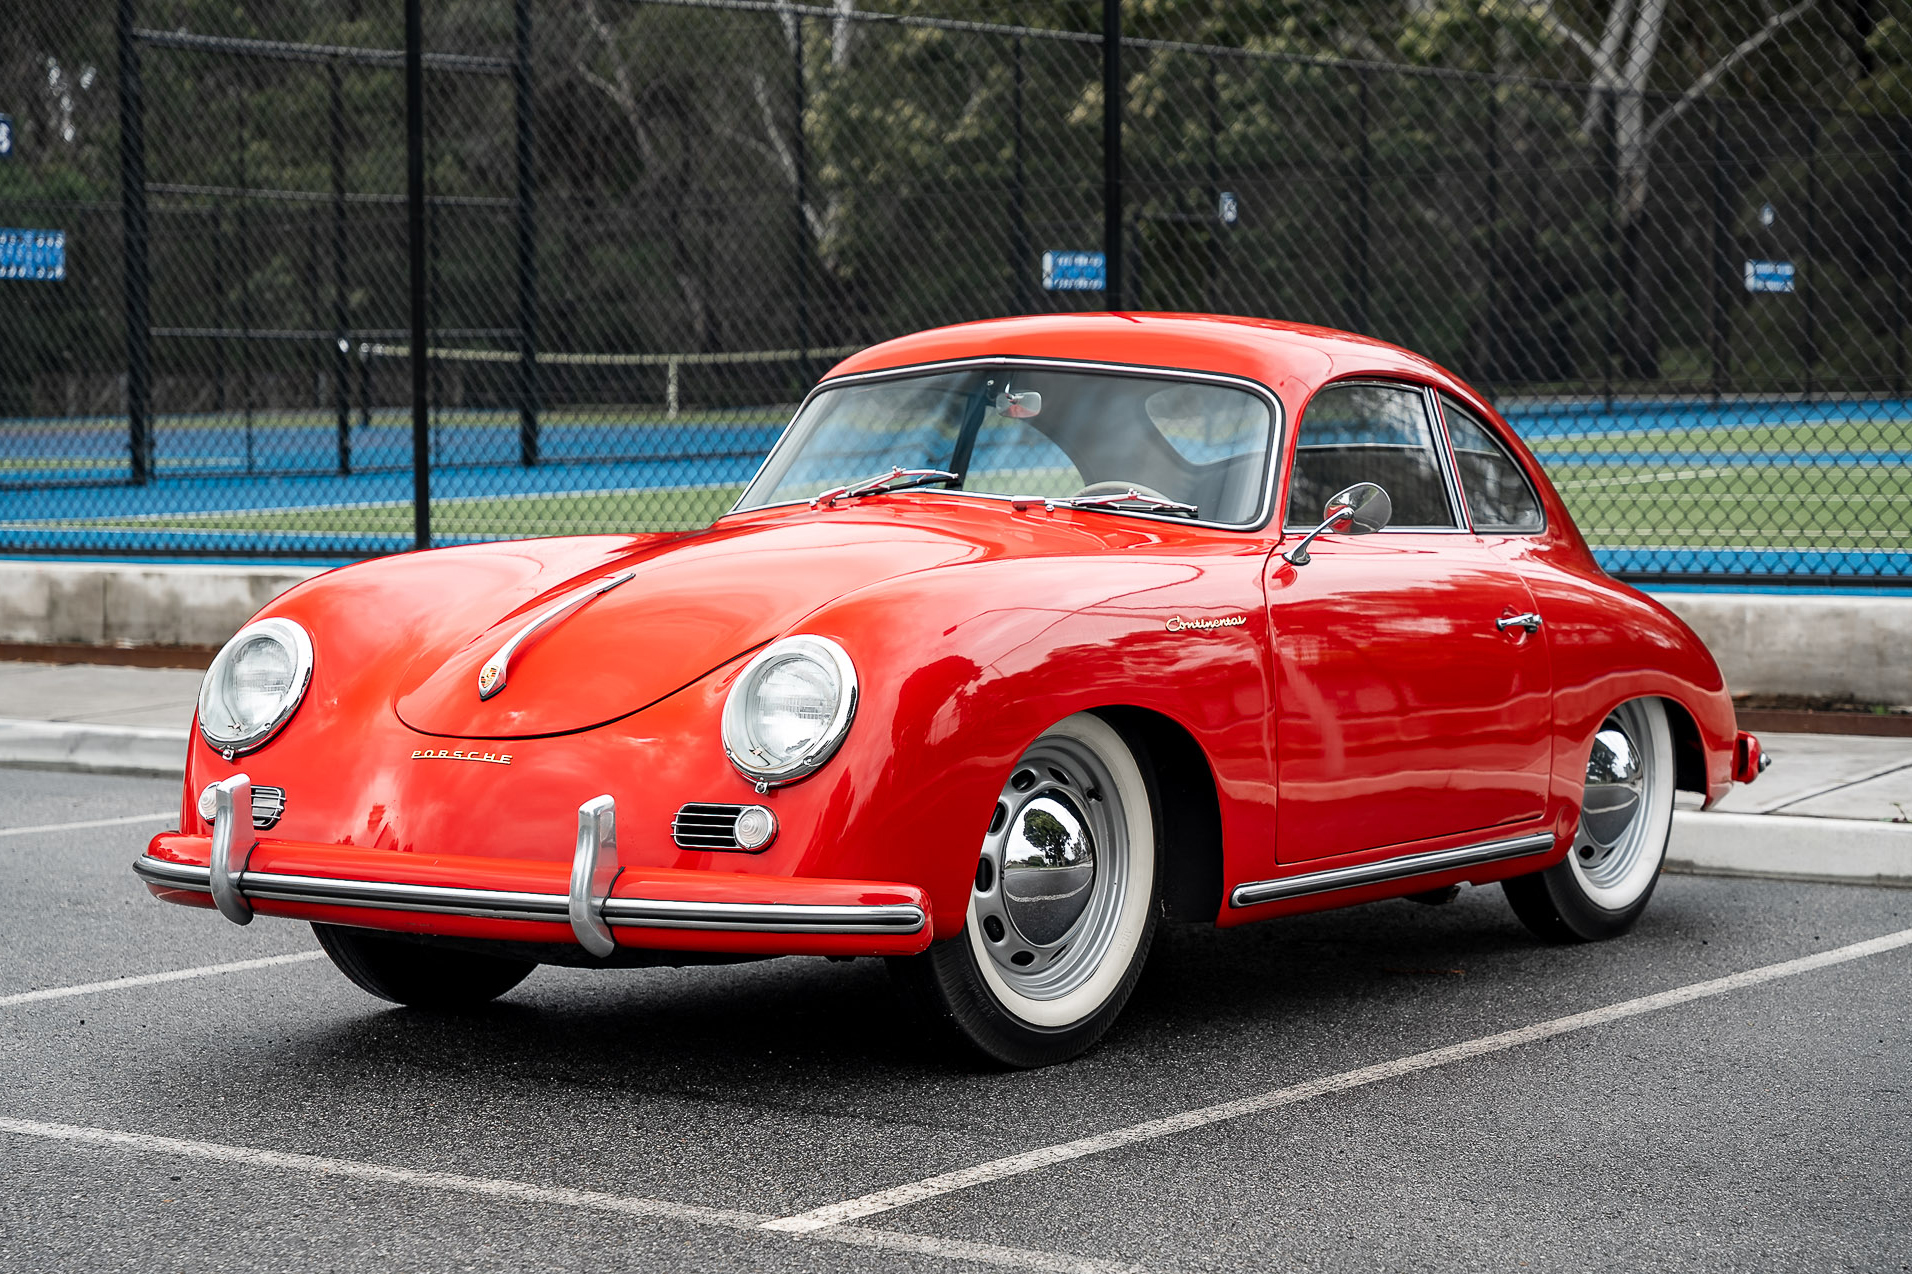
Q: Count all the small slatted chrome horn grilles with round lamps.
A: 2